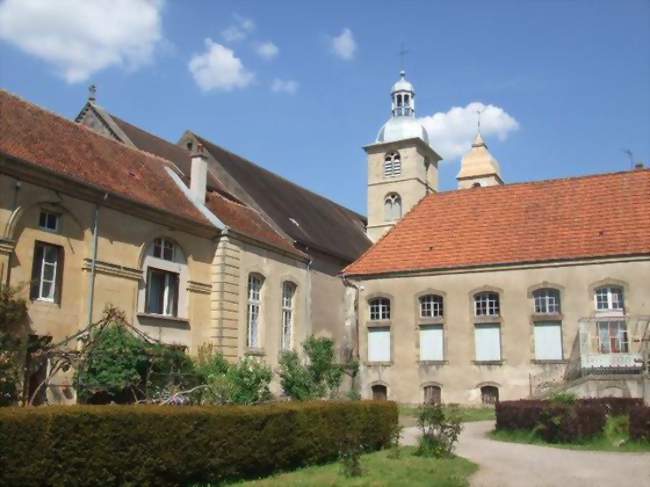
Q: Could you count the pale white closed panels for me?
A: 4